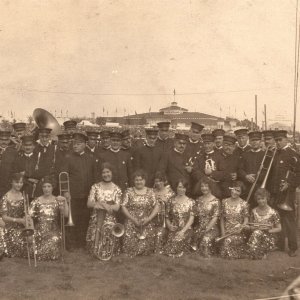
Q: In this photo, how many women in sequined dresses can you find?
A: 9